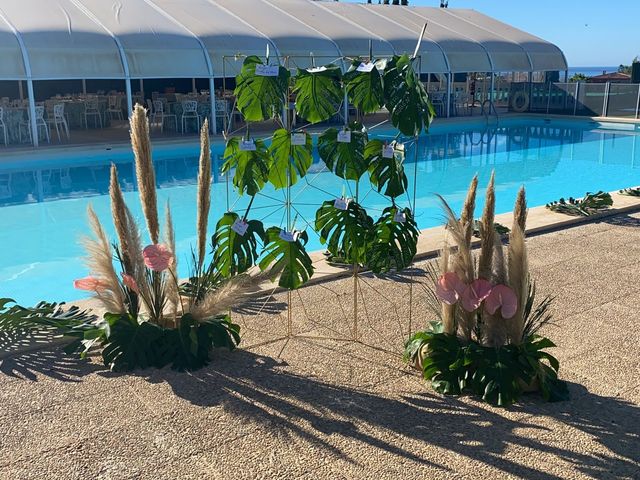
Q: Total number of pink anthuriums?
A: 6